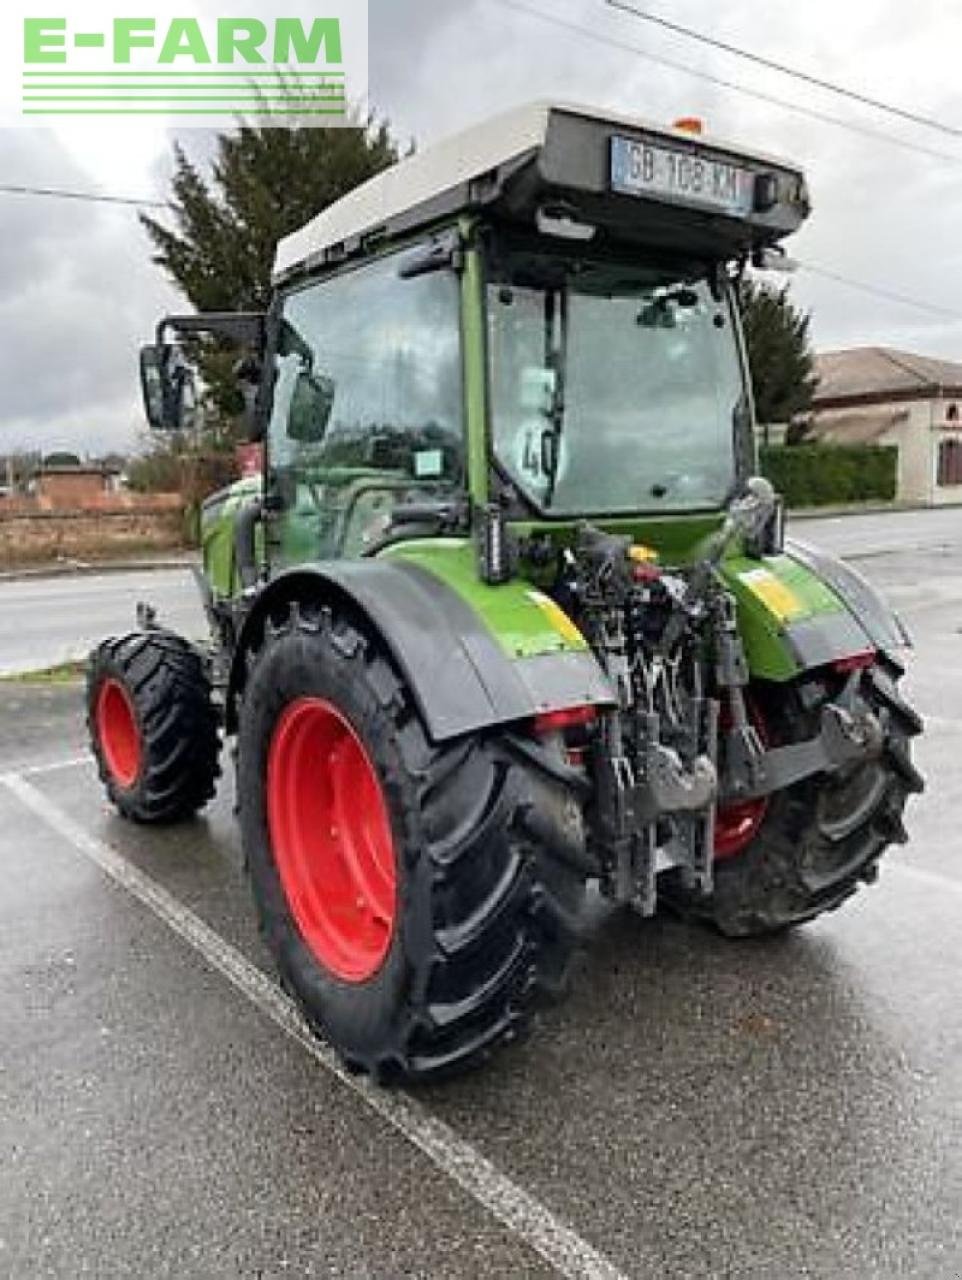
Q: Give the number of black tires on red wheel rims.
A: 3